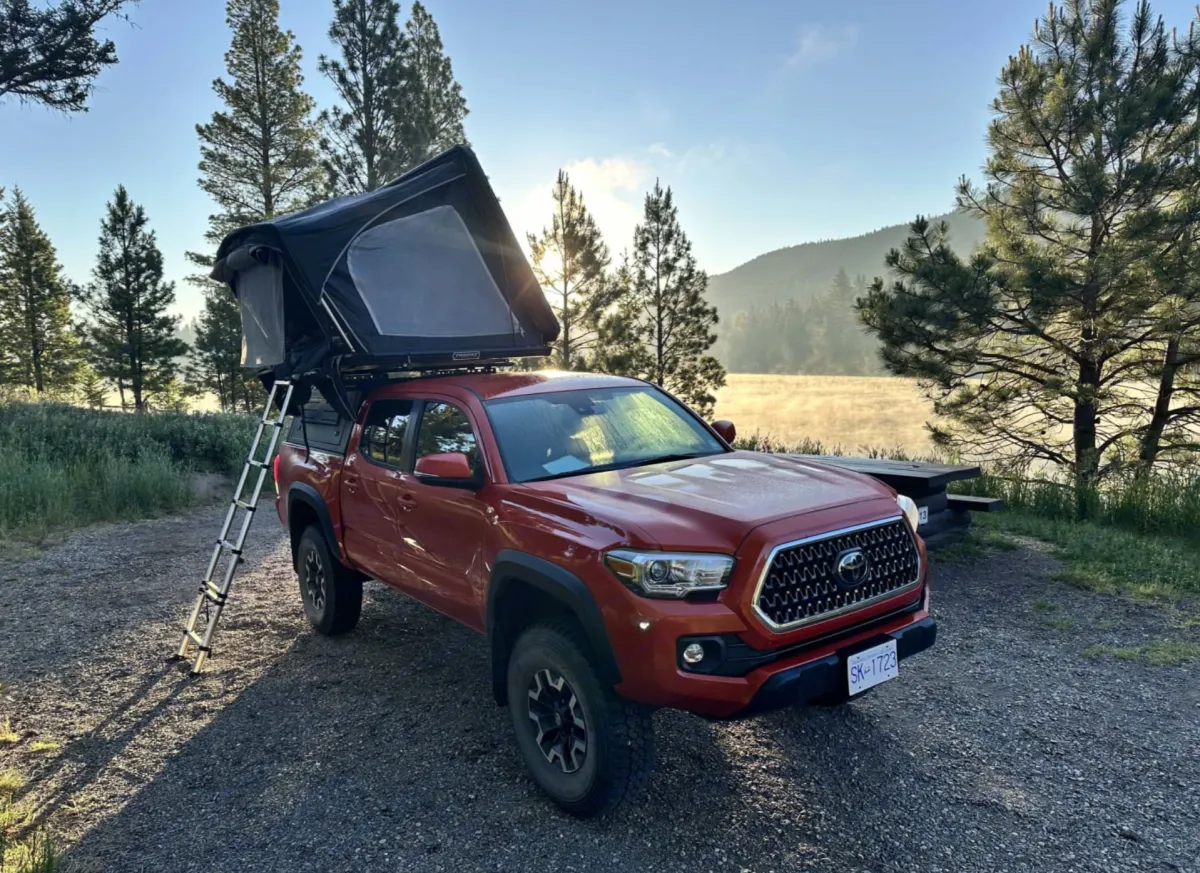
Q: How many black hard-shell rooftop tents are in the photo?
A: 1